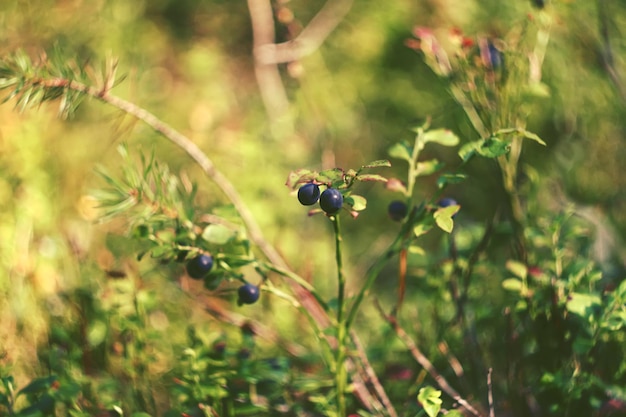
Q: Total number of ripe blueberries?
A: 6